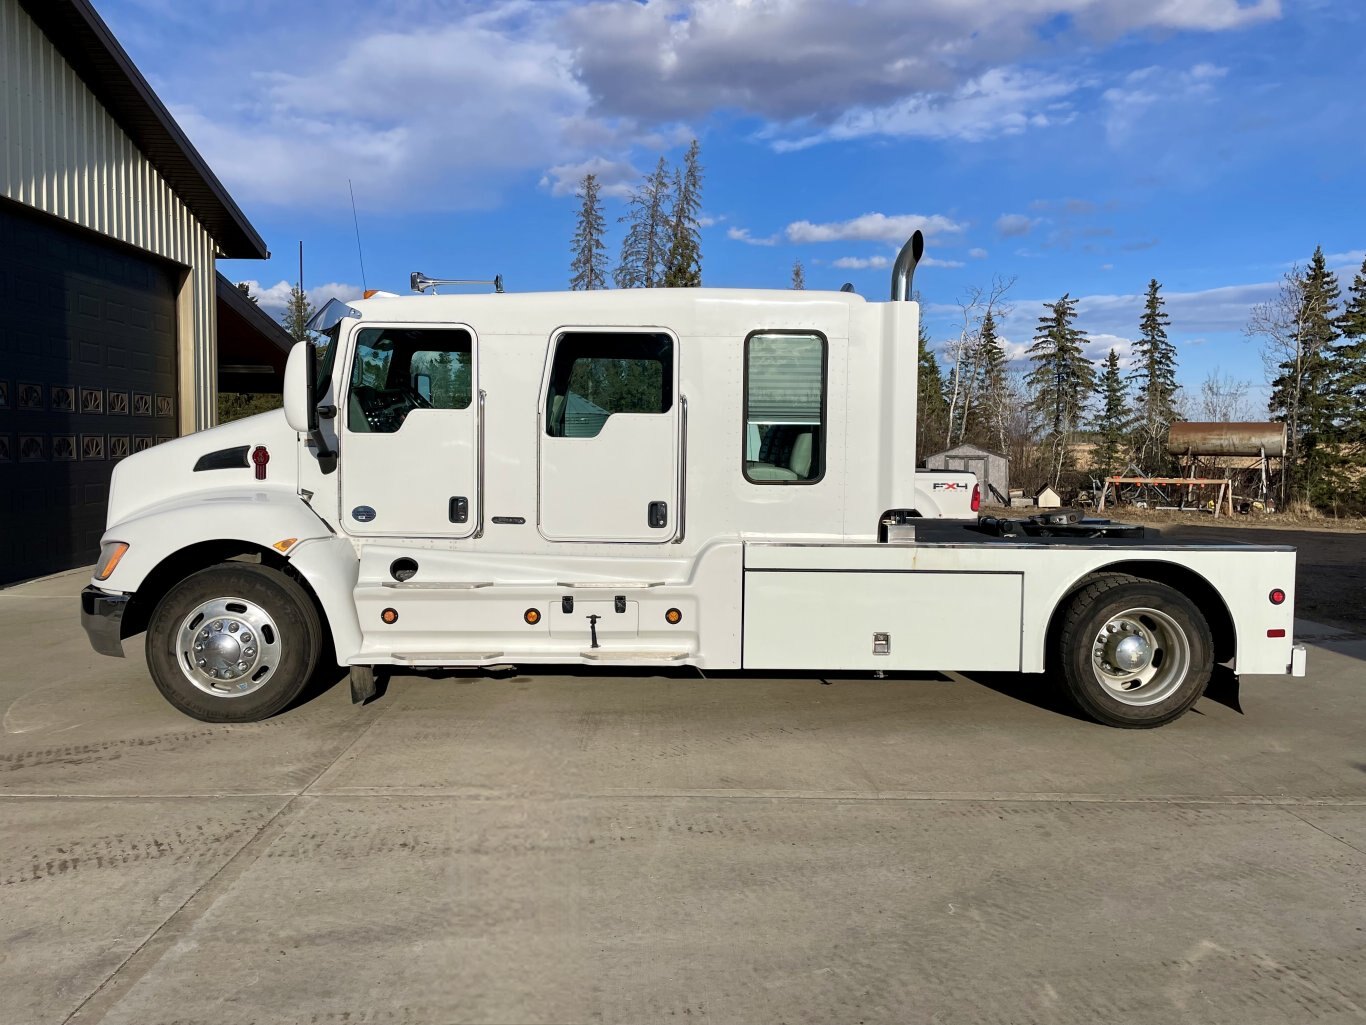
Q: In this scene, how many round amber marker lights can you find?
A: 3